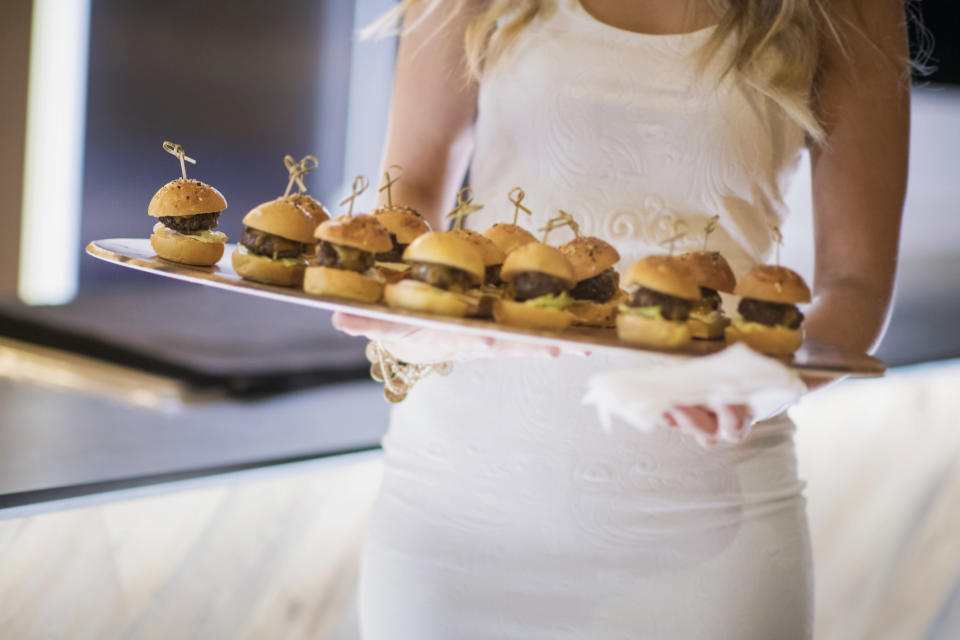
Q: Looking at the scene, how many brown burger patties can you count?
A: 11